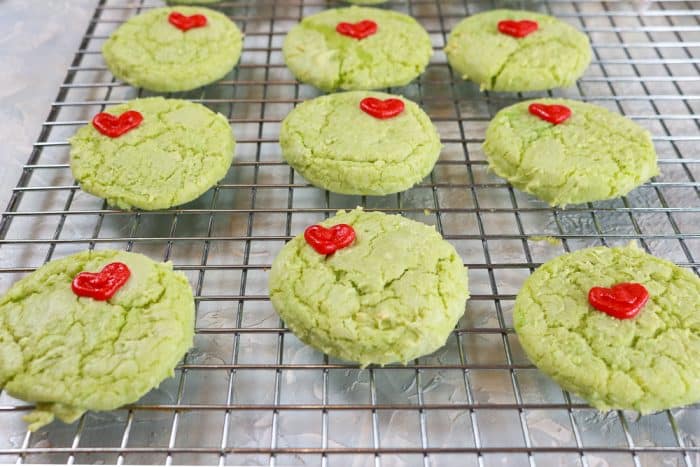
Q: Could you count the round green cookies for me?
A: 9